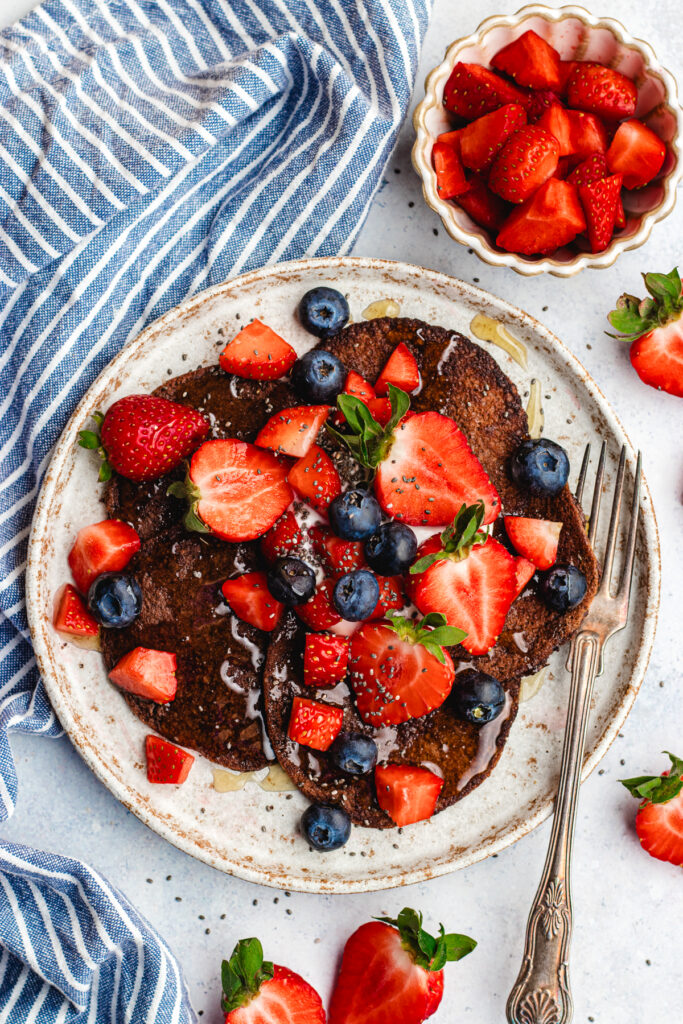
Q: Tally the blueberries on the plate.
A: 12